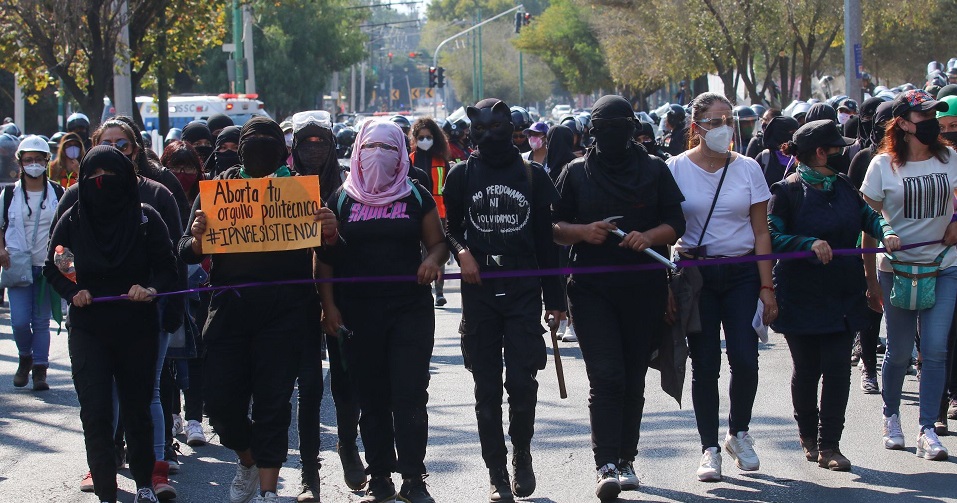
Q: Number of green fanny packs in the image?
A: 1